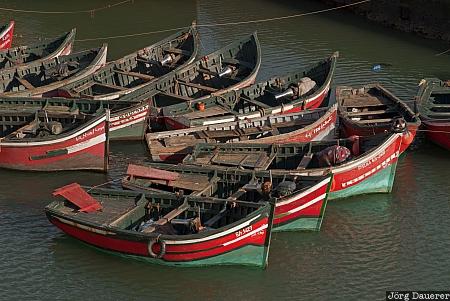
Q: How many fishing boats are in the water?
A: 14